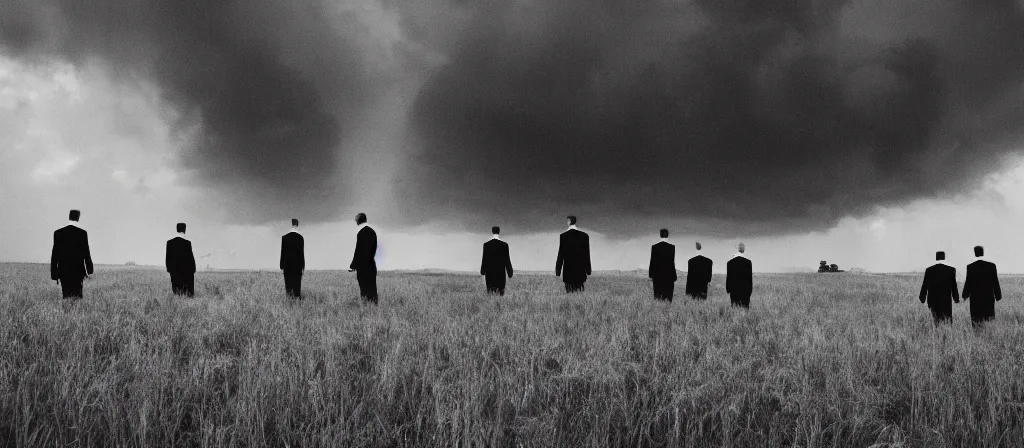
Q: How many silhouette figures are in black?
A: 11